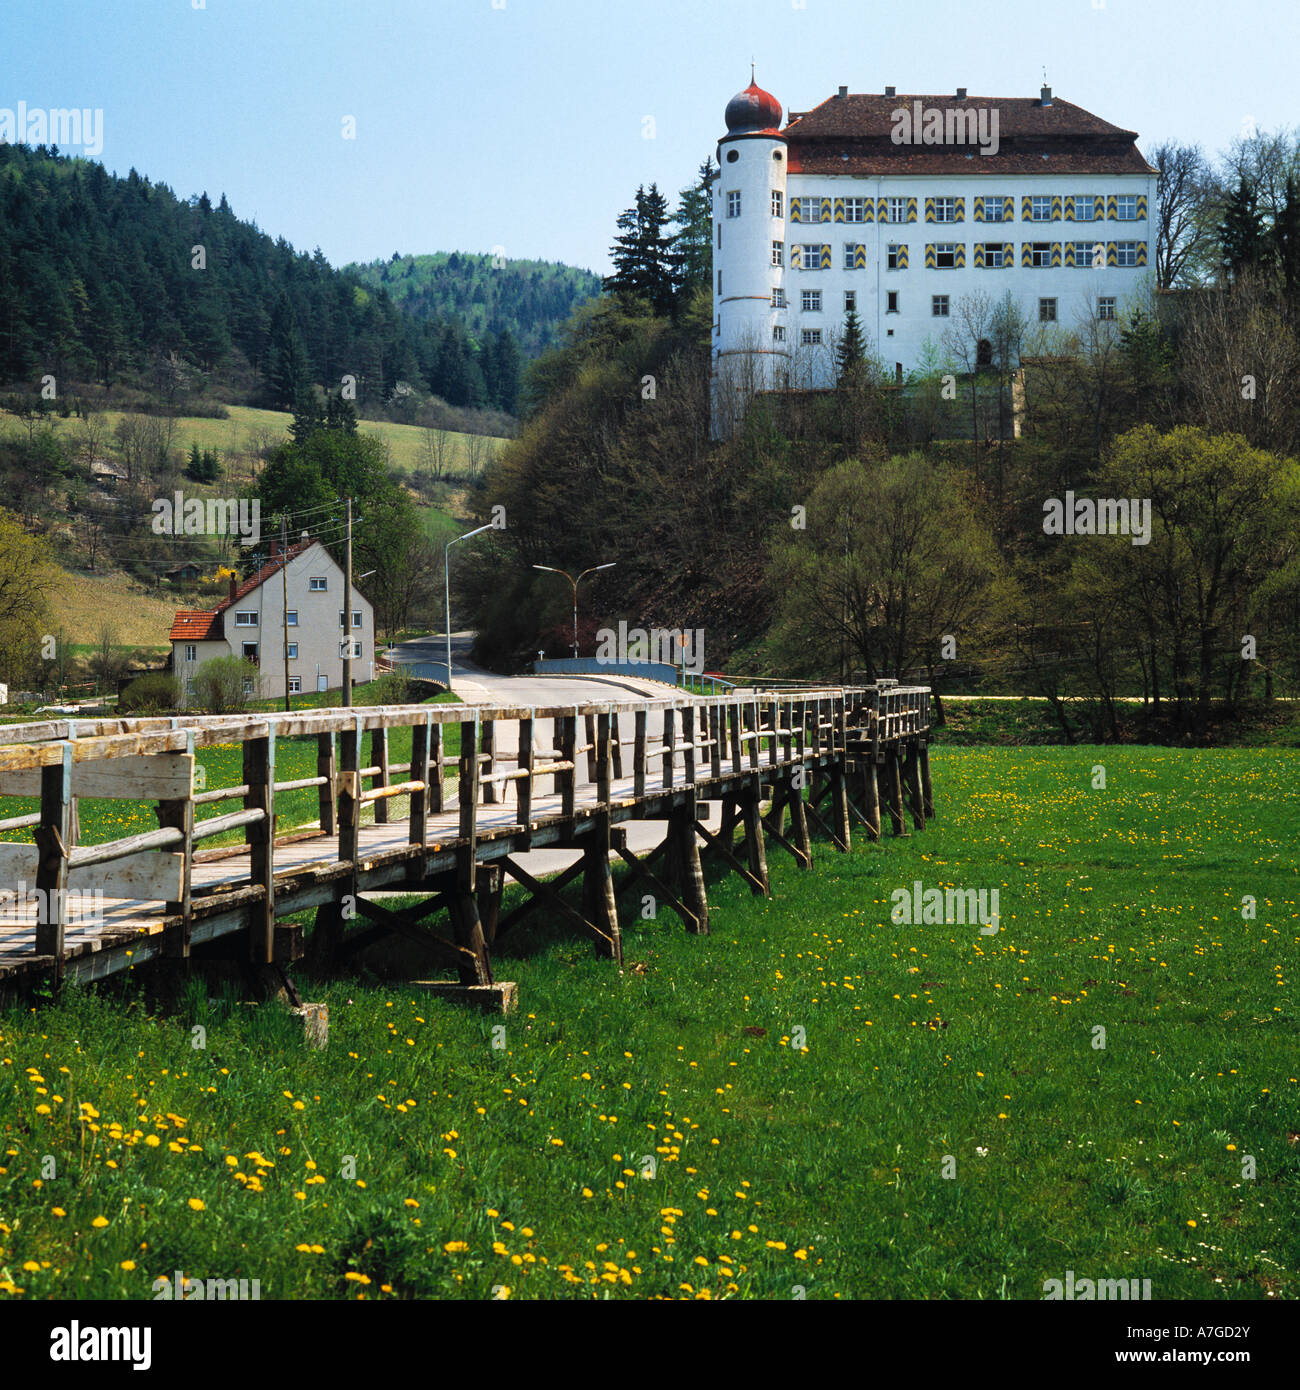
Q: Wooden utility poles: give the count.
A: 2